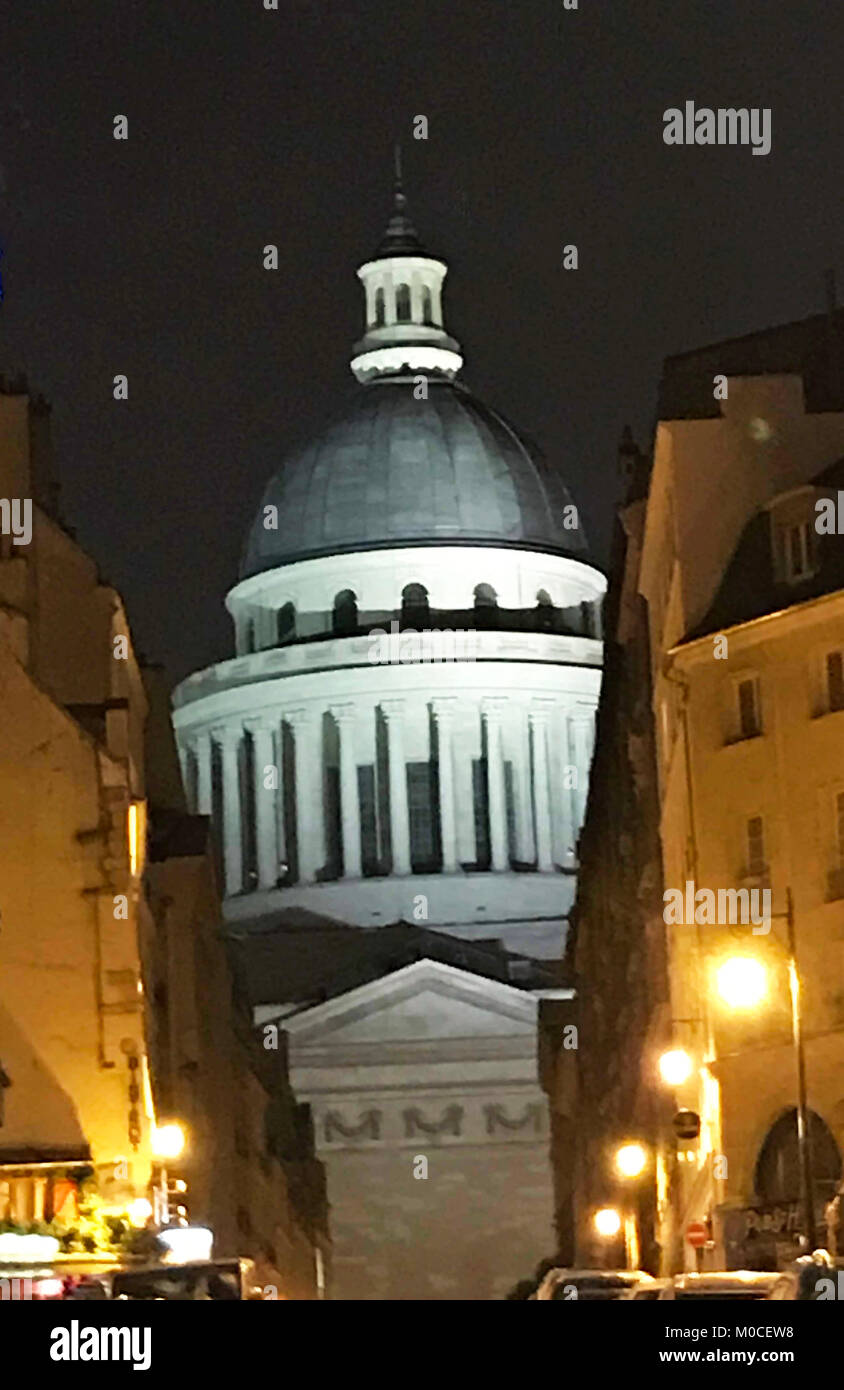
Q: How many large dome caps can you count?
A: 1